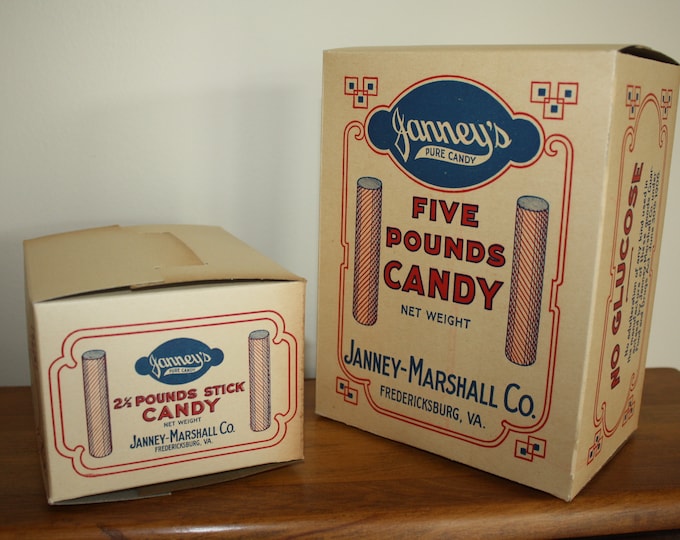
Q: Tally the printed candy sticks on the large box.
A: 2